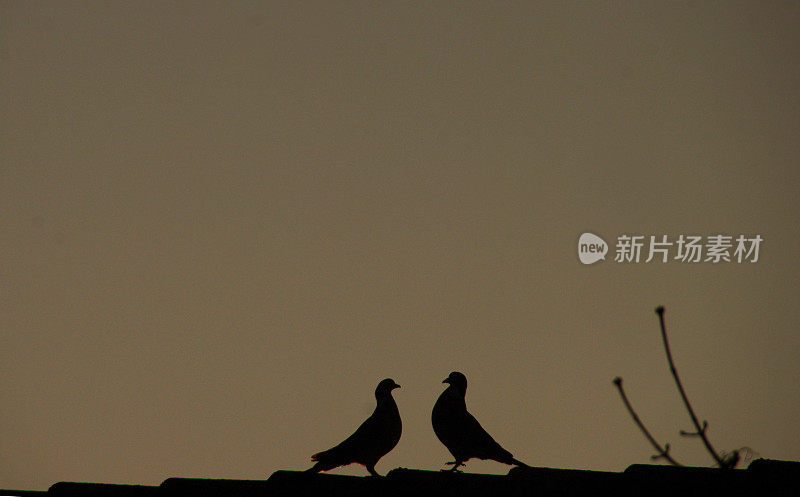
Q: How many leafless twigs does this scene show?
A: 2